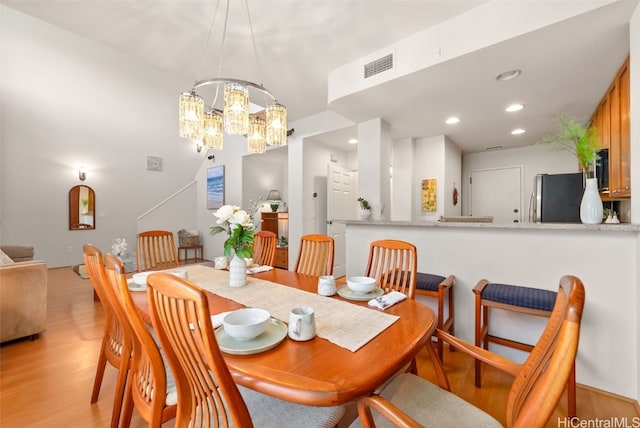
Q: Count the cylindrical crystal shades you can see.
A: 5